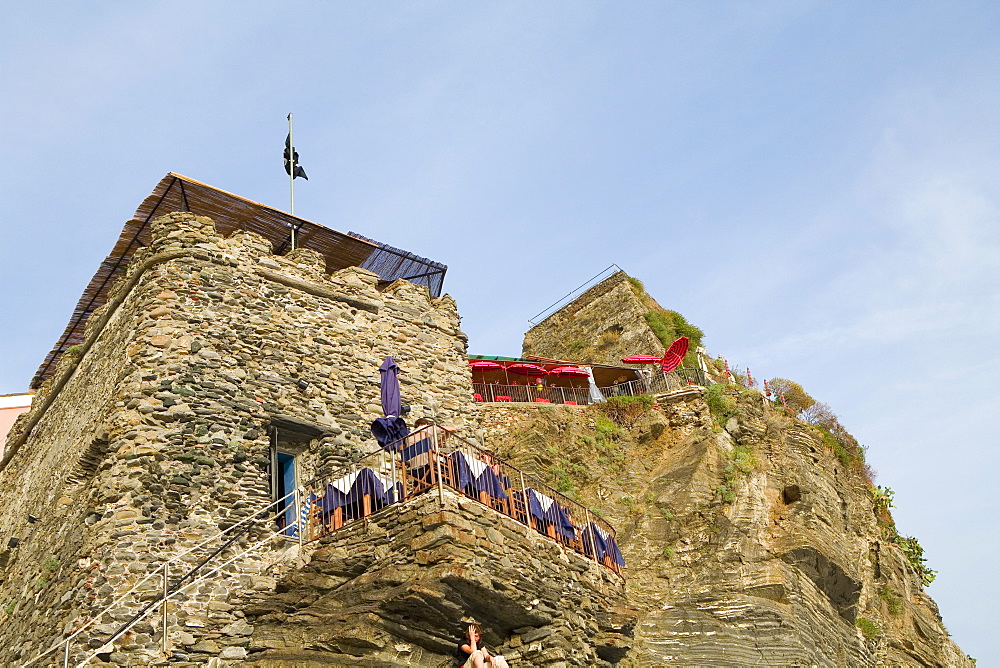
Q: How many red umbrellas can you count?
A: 5